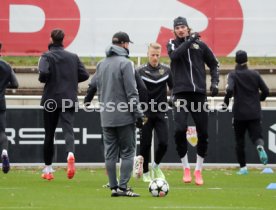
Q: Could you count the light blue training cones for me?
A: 2